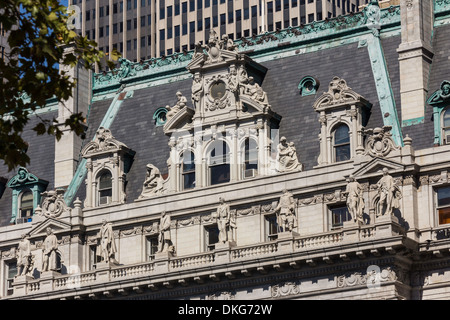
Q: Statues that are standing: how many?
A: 8